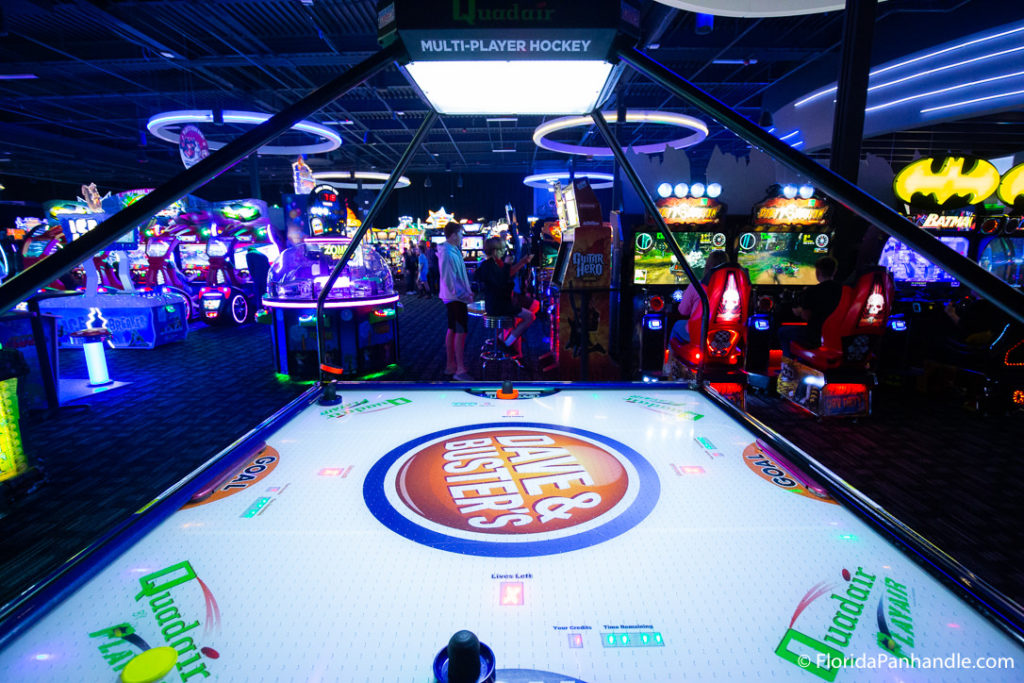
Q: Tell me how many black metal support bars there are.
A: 4